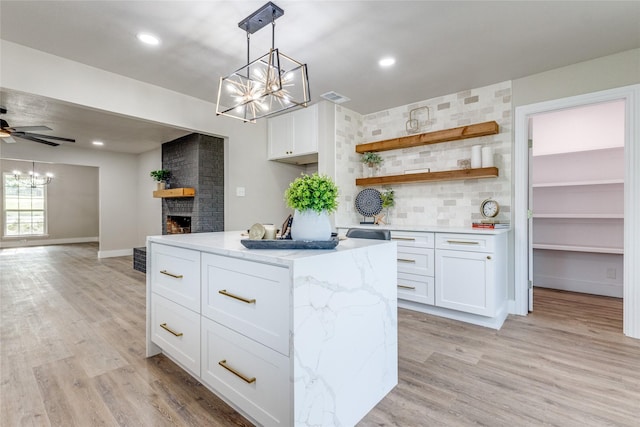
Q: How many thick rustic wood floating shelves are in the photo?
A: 2